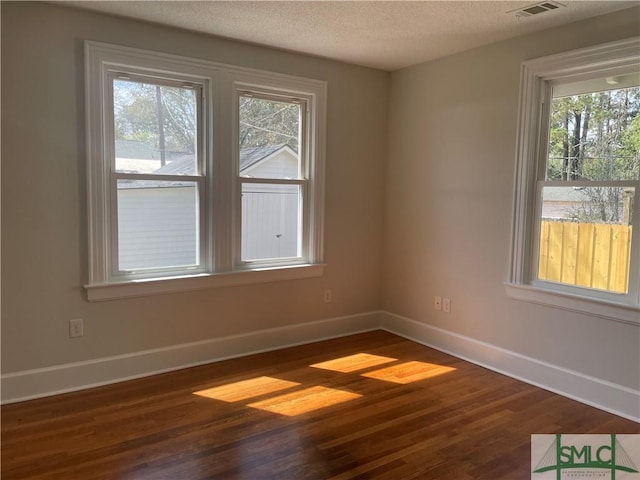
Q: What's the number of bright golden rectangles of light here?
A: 4